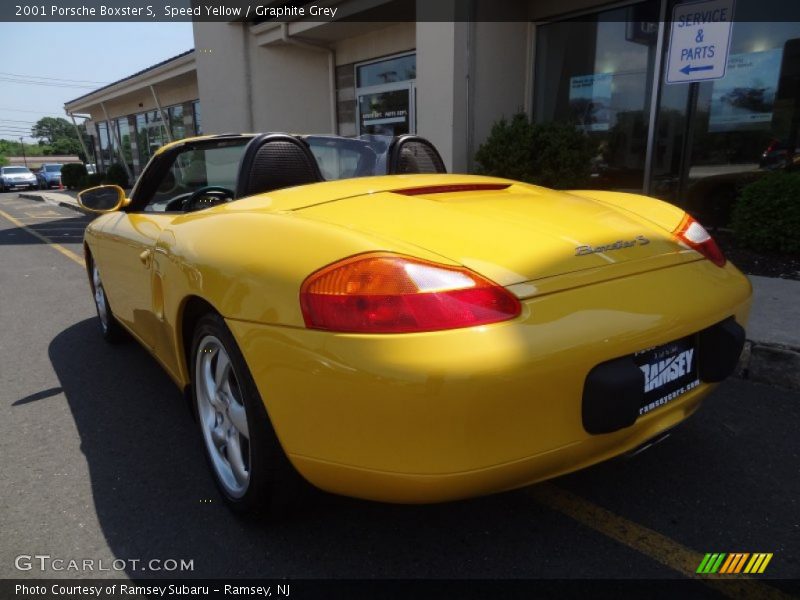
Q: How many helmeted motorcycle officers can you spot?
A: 0